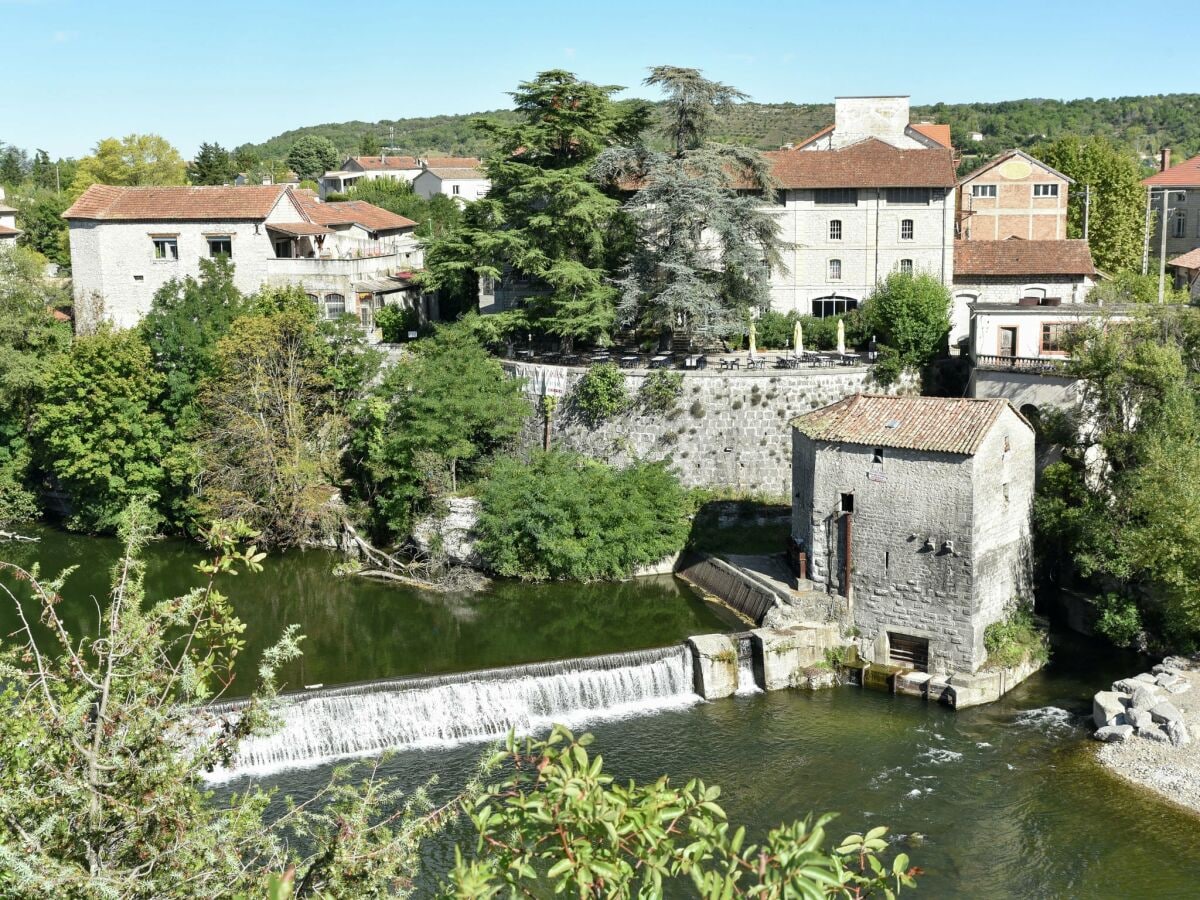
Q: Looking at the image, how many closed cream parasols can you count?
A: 3